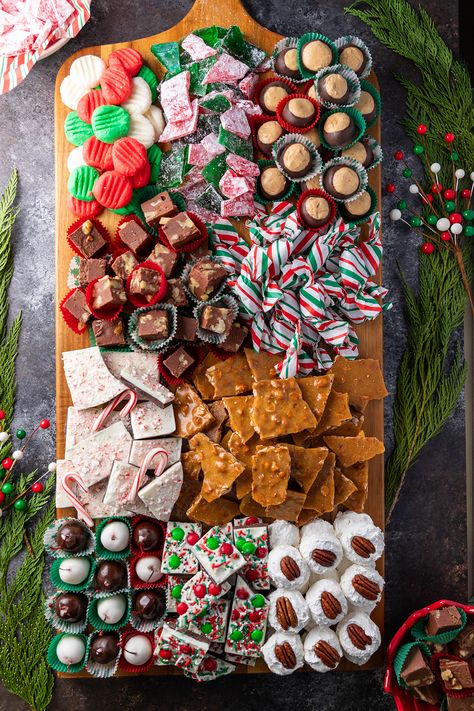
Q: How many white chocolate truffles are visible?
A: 6